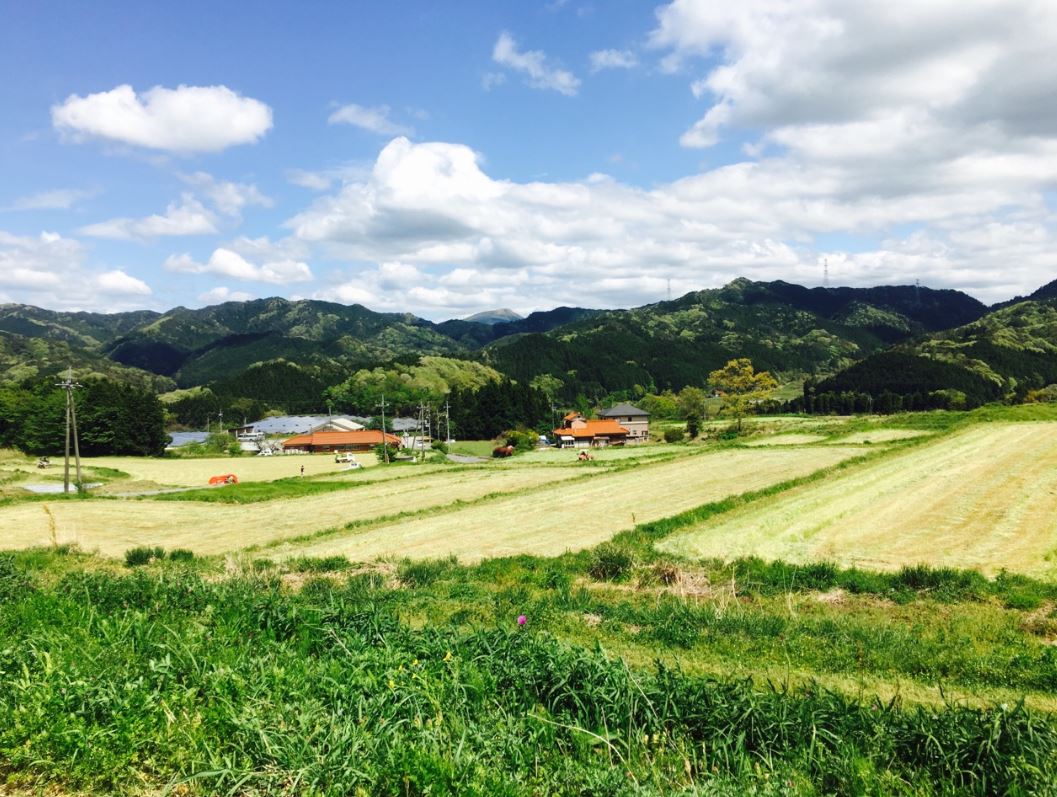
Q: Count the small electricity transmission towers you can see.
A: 3